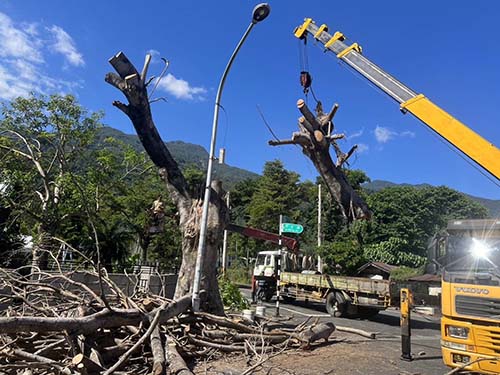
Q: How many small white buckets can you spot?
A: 2